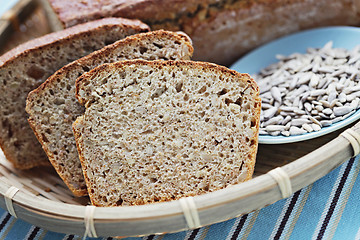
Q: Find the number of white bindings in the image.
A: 5